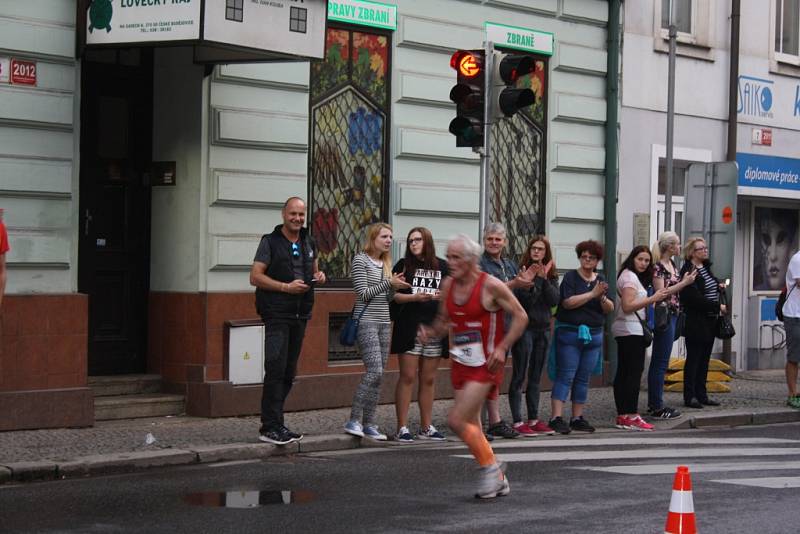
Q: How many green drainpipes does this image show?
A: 1